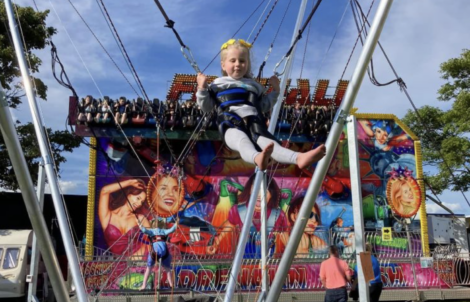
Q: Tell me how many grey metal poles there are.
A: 7